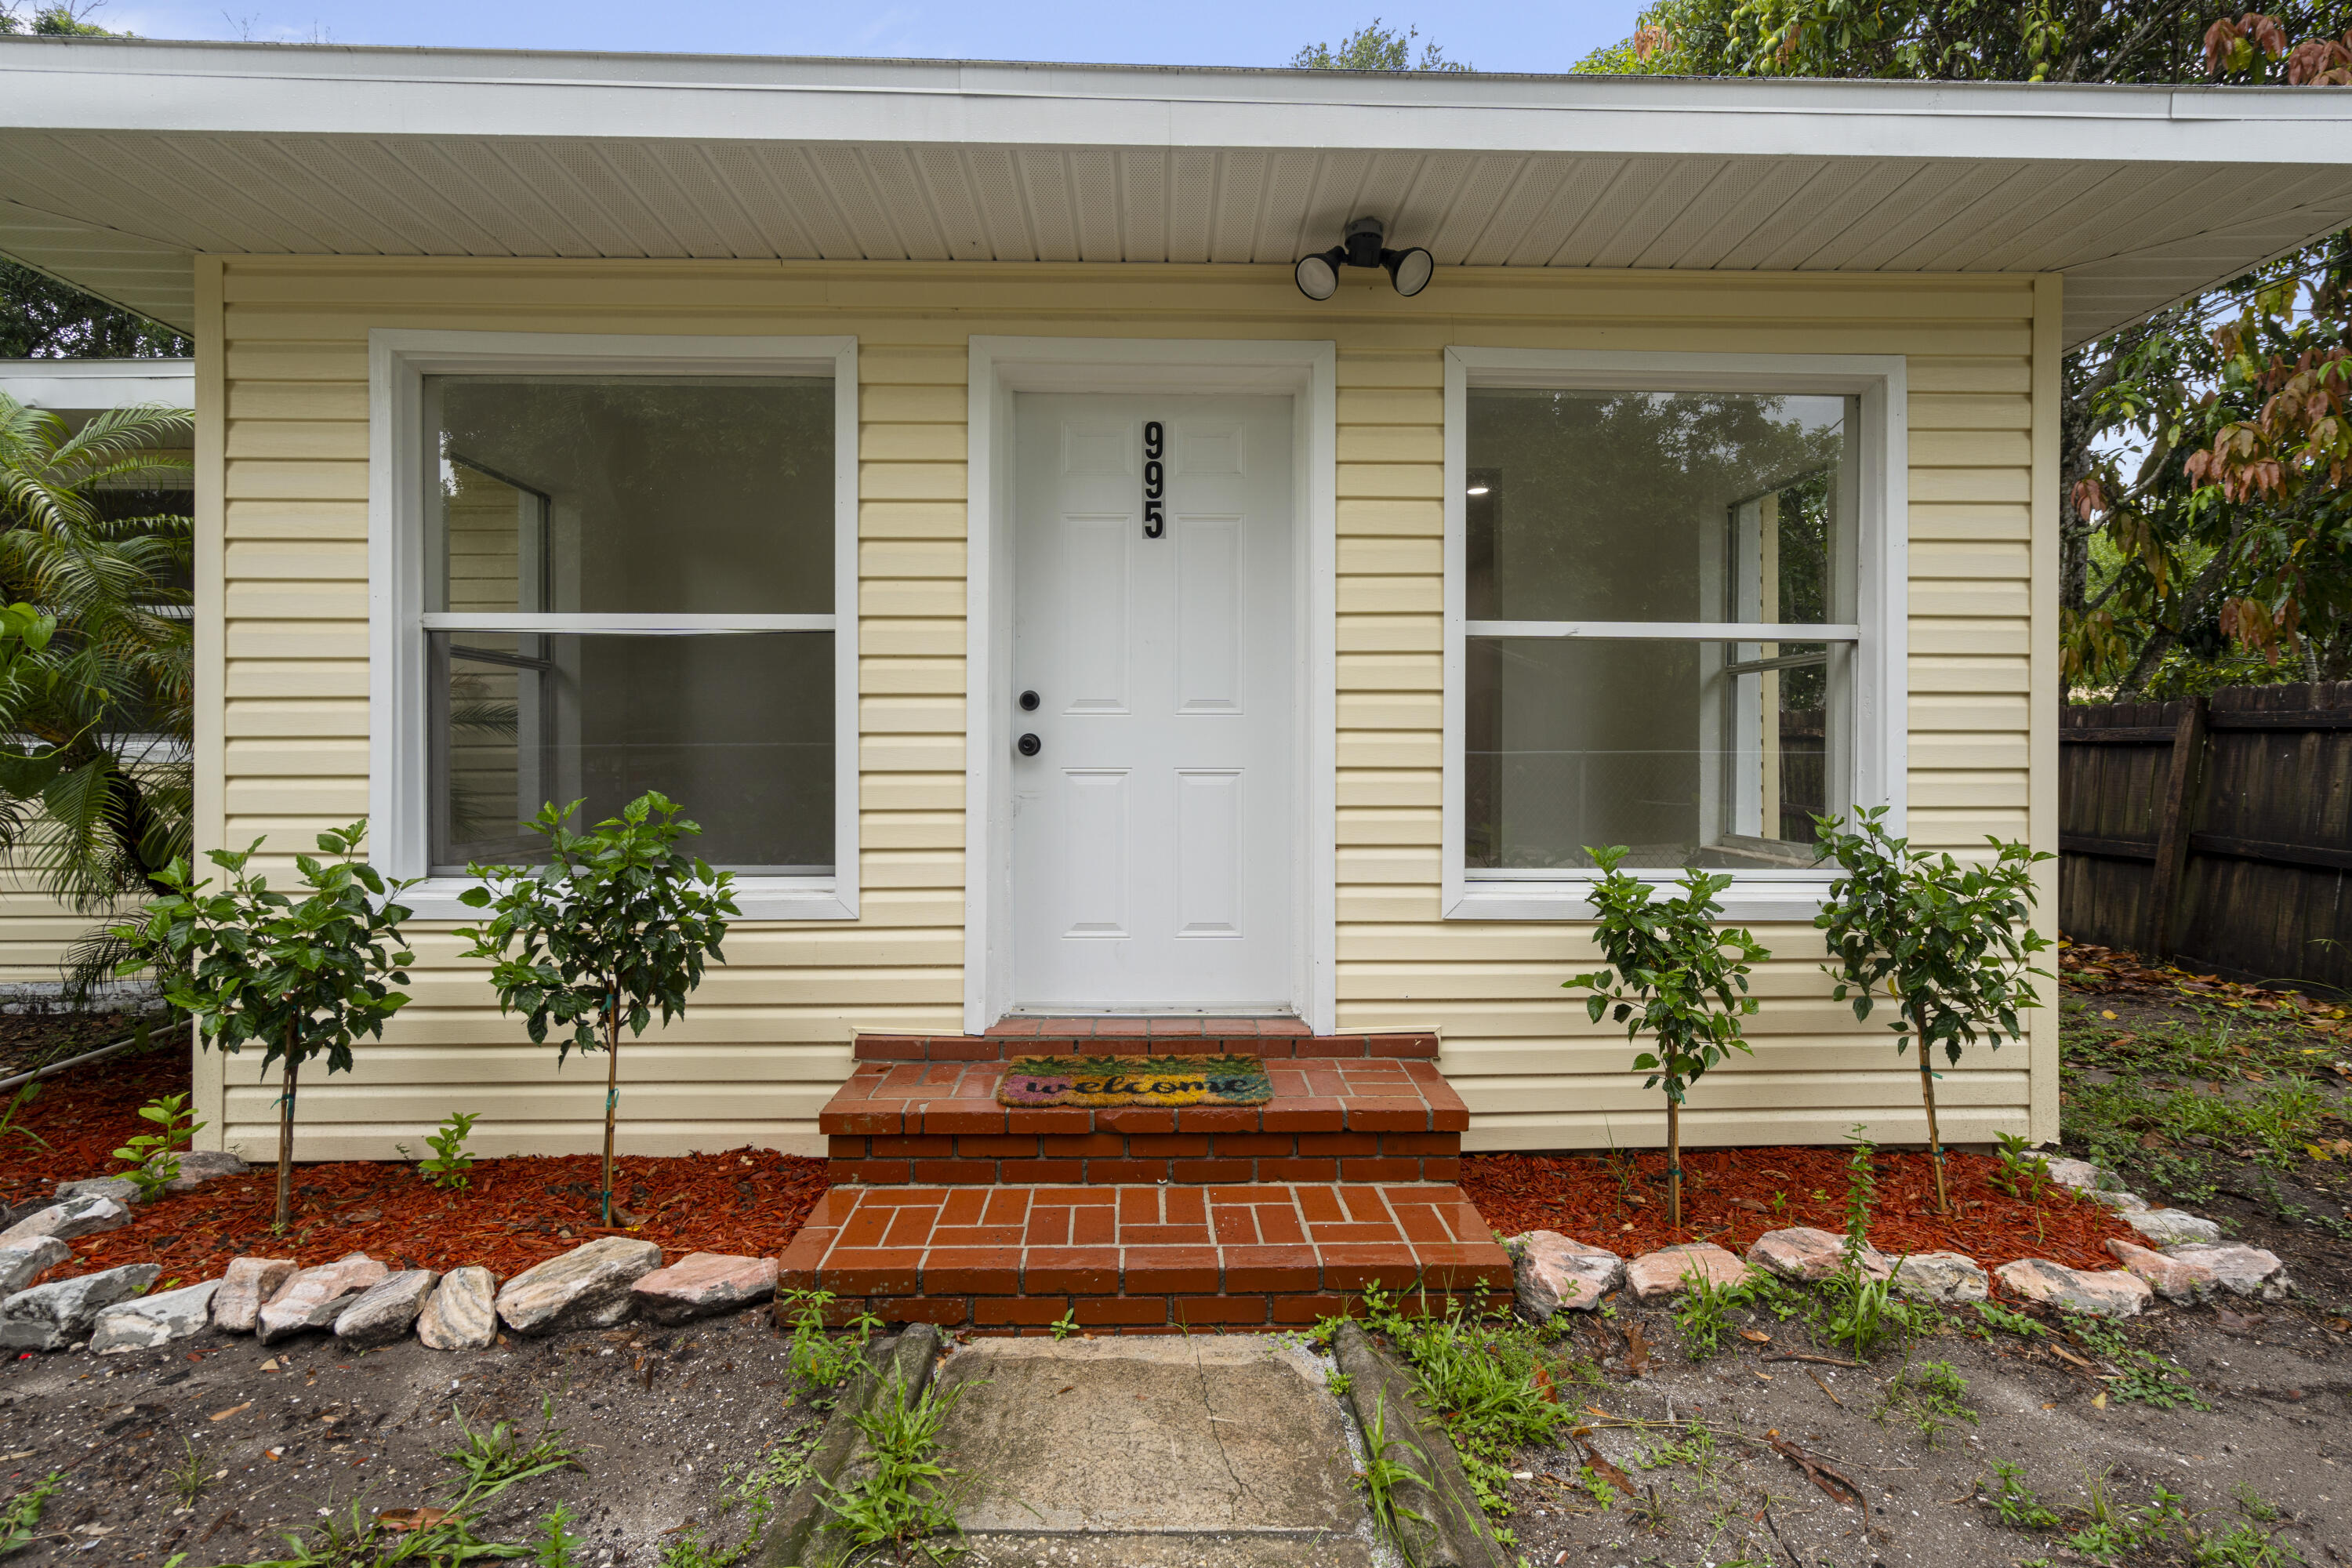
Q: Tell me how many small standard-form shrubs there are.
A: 4